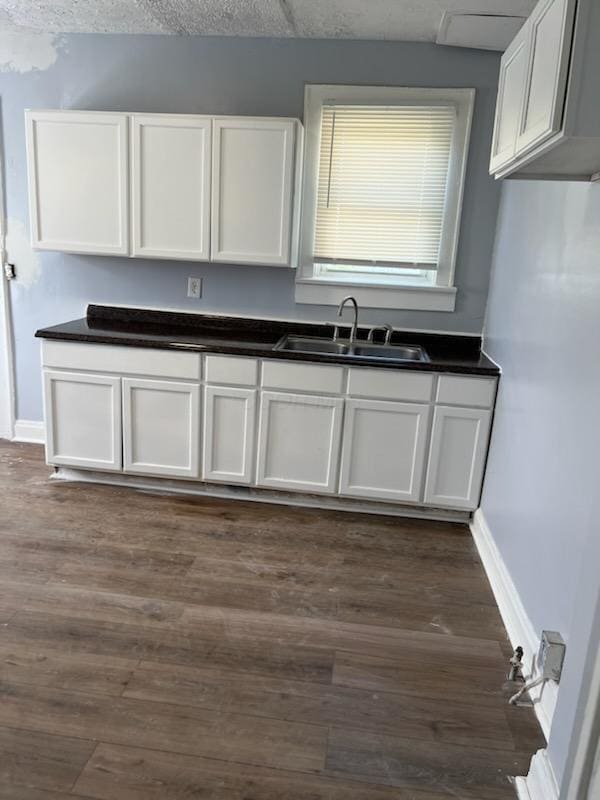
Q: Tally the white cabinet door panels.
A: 11